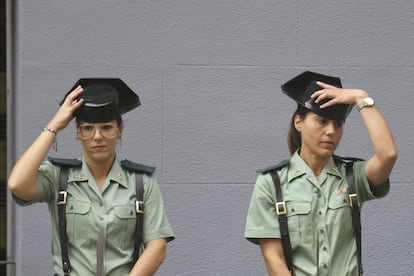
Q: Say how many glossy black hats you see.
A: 2